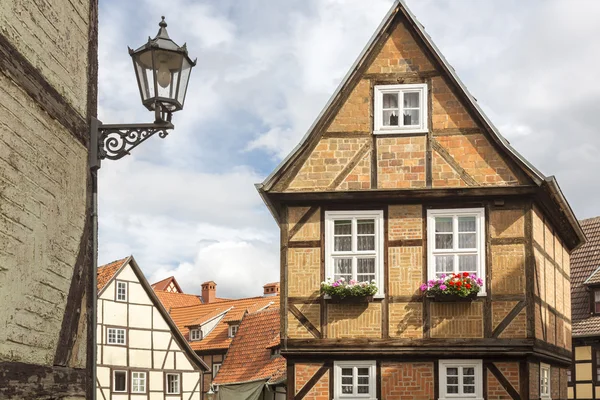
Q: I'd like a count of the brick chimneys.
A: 2